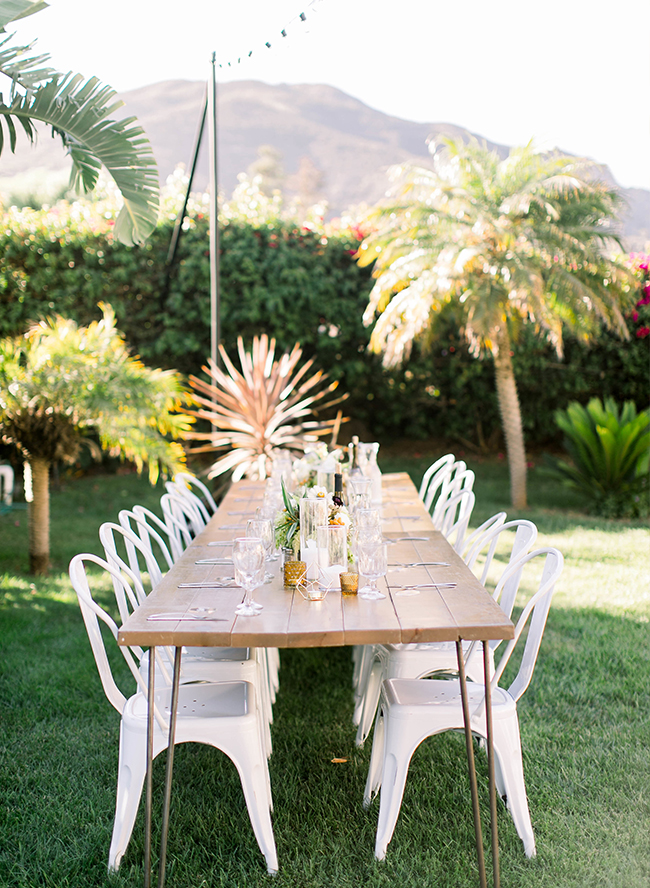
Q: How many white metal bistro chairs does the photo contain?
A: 14